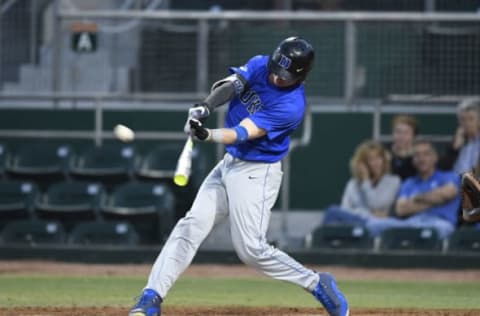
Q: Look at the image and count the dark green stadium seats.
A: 12